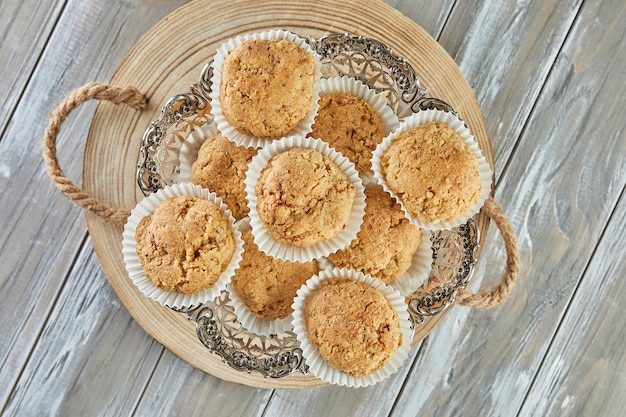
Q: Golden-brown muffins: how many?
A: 9